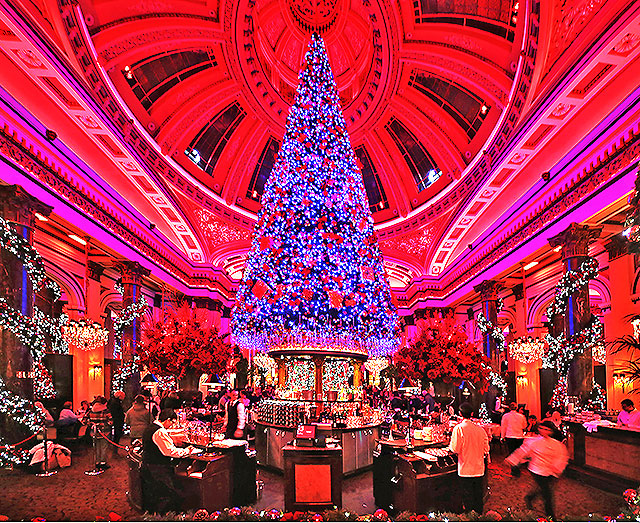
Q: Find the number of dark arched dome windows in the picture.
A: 7